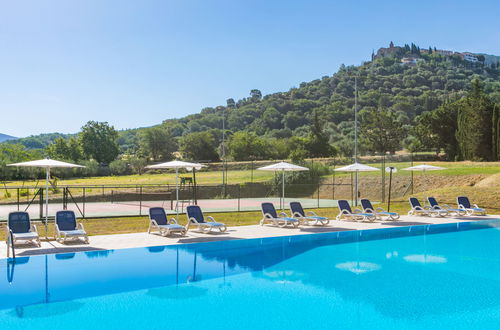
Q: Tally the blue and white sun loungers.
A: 11